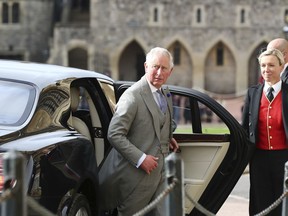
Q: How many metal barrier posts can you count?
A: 3